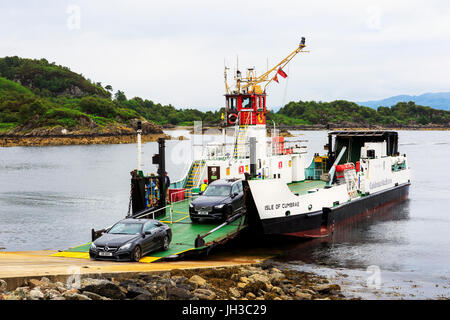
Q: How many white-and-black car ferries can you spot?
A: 1